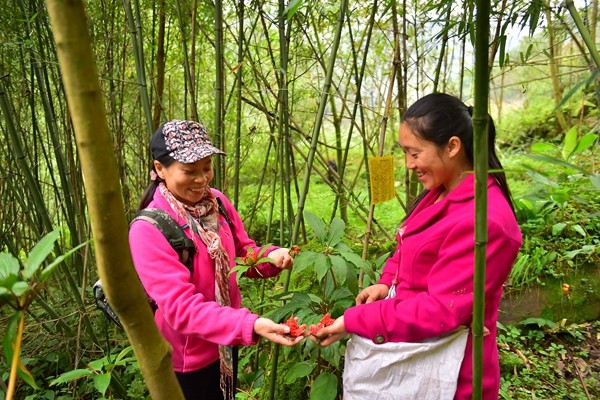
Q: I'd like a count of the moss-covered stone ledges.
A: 1